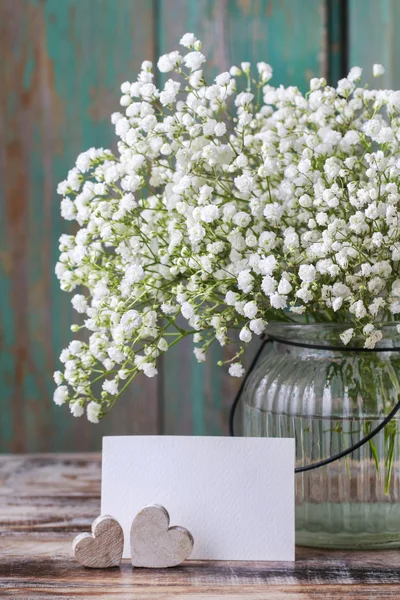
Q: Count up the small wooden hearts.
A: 2